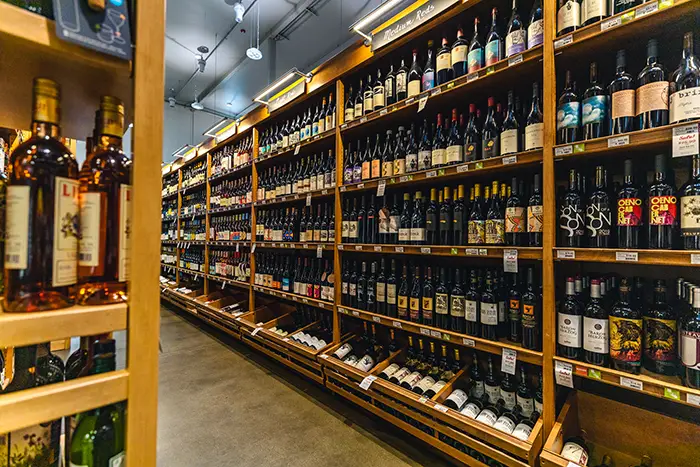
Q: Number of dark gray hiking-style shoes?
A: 0